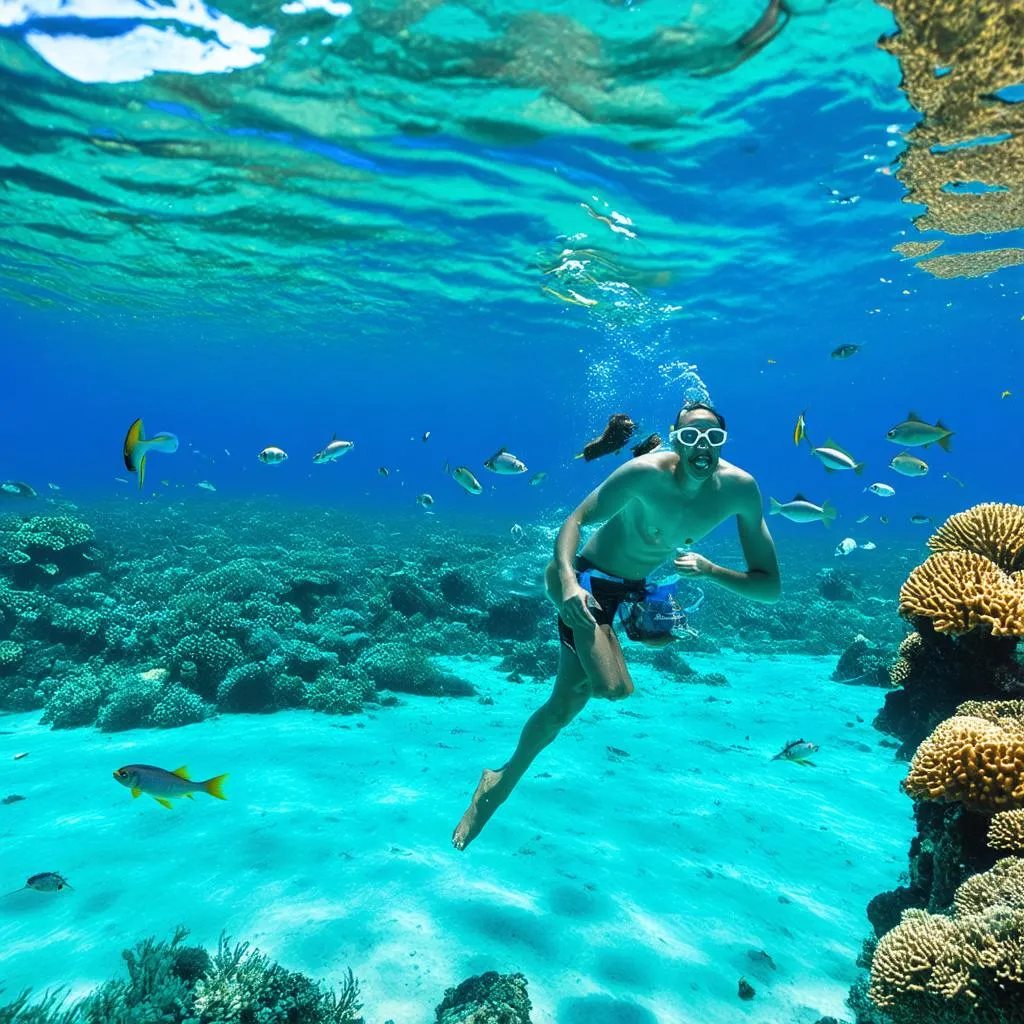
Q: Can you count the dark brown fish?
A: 2